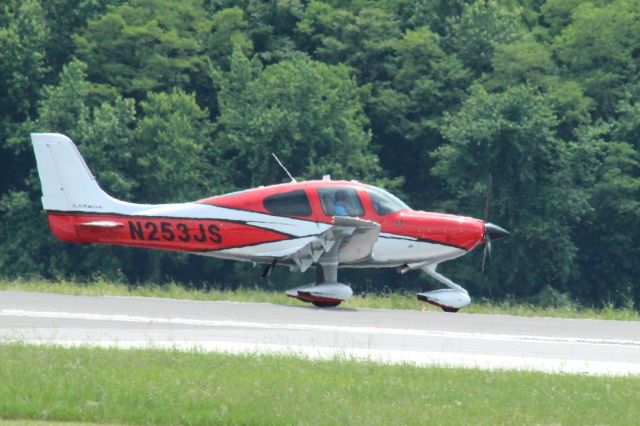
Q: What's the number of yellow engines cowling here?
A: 0